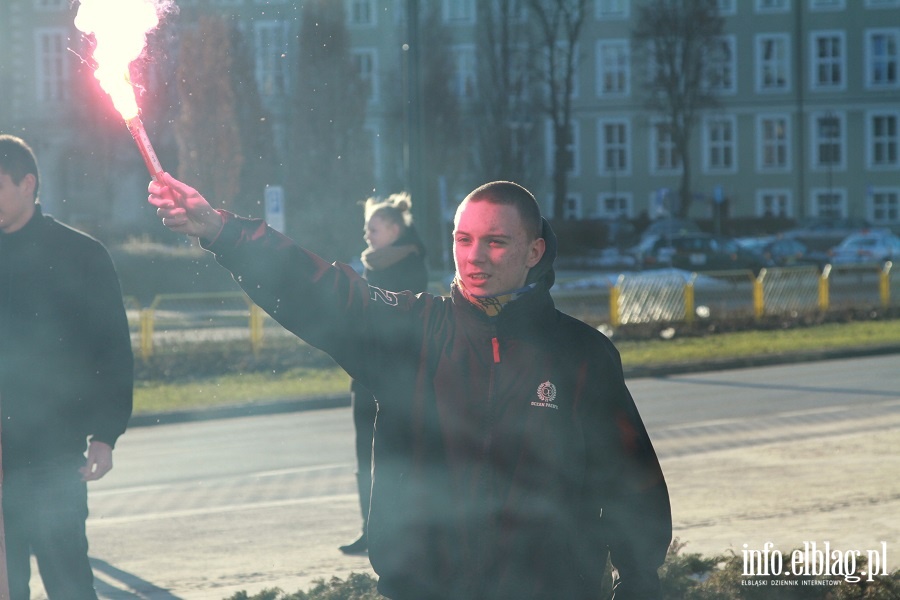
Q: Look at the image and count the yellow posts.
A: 7